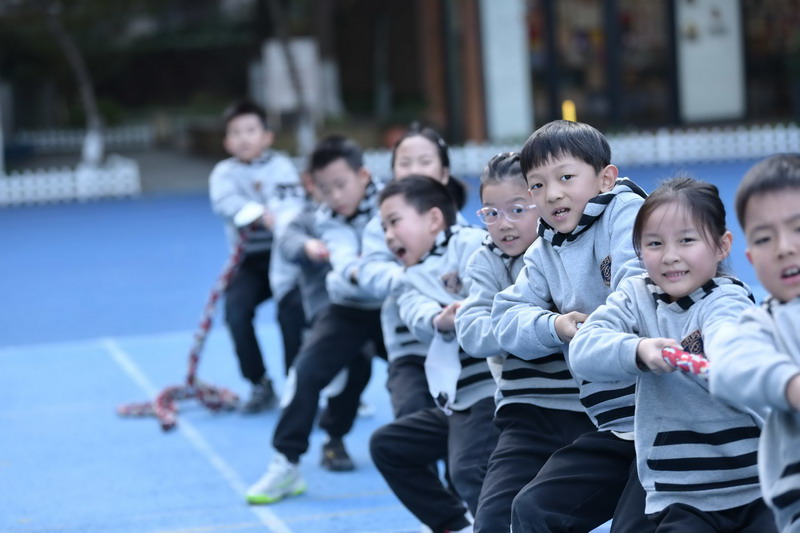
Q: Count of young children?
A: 9